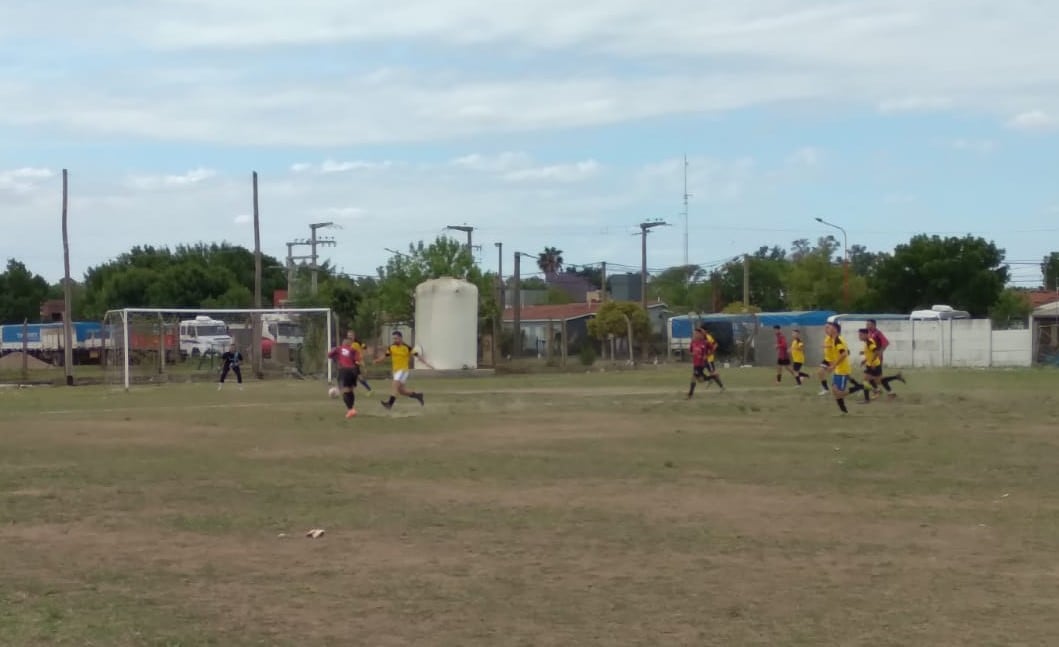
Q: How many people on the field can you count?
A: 12